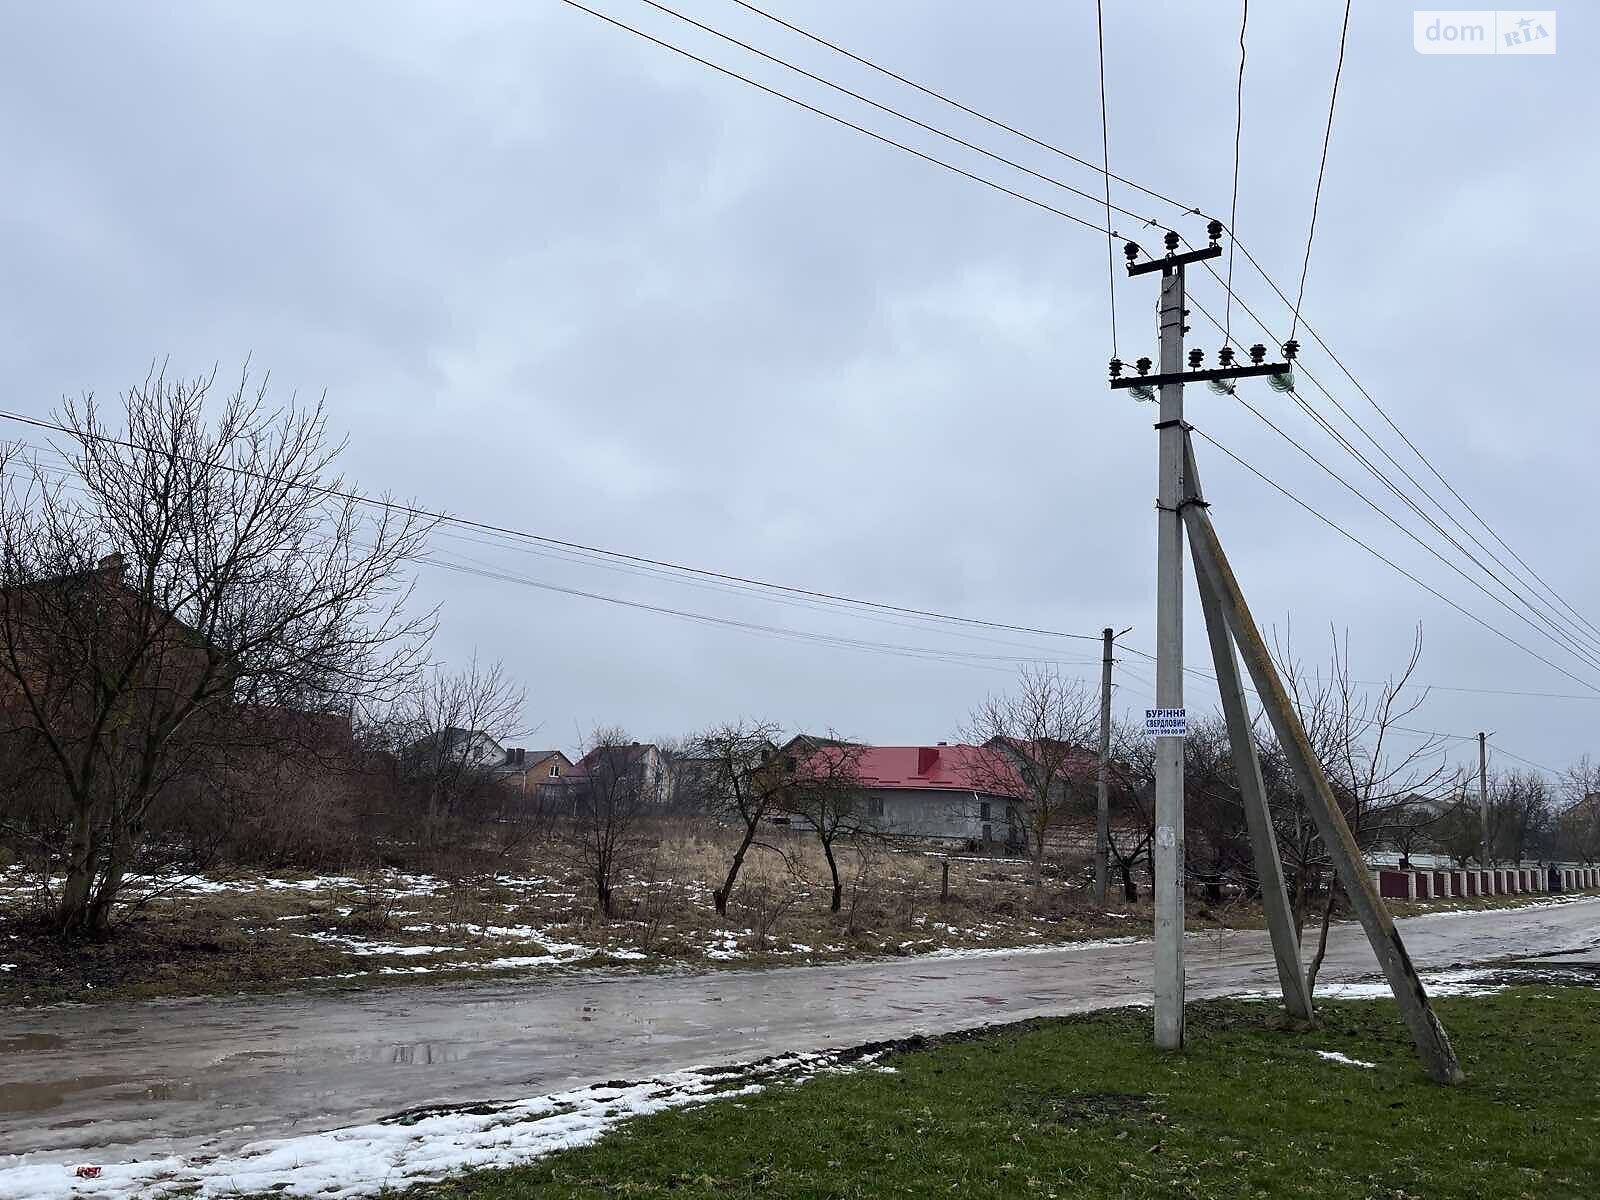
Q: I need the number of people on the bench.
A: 0